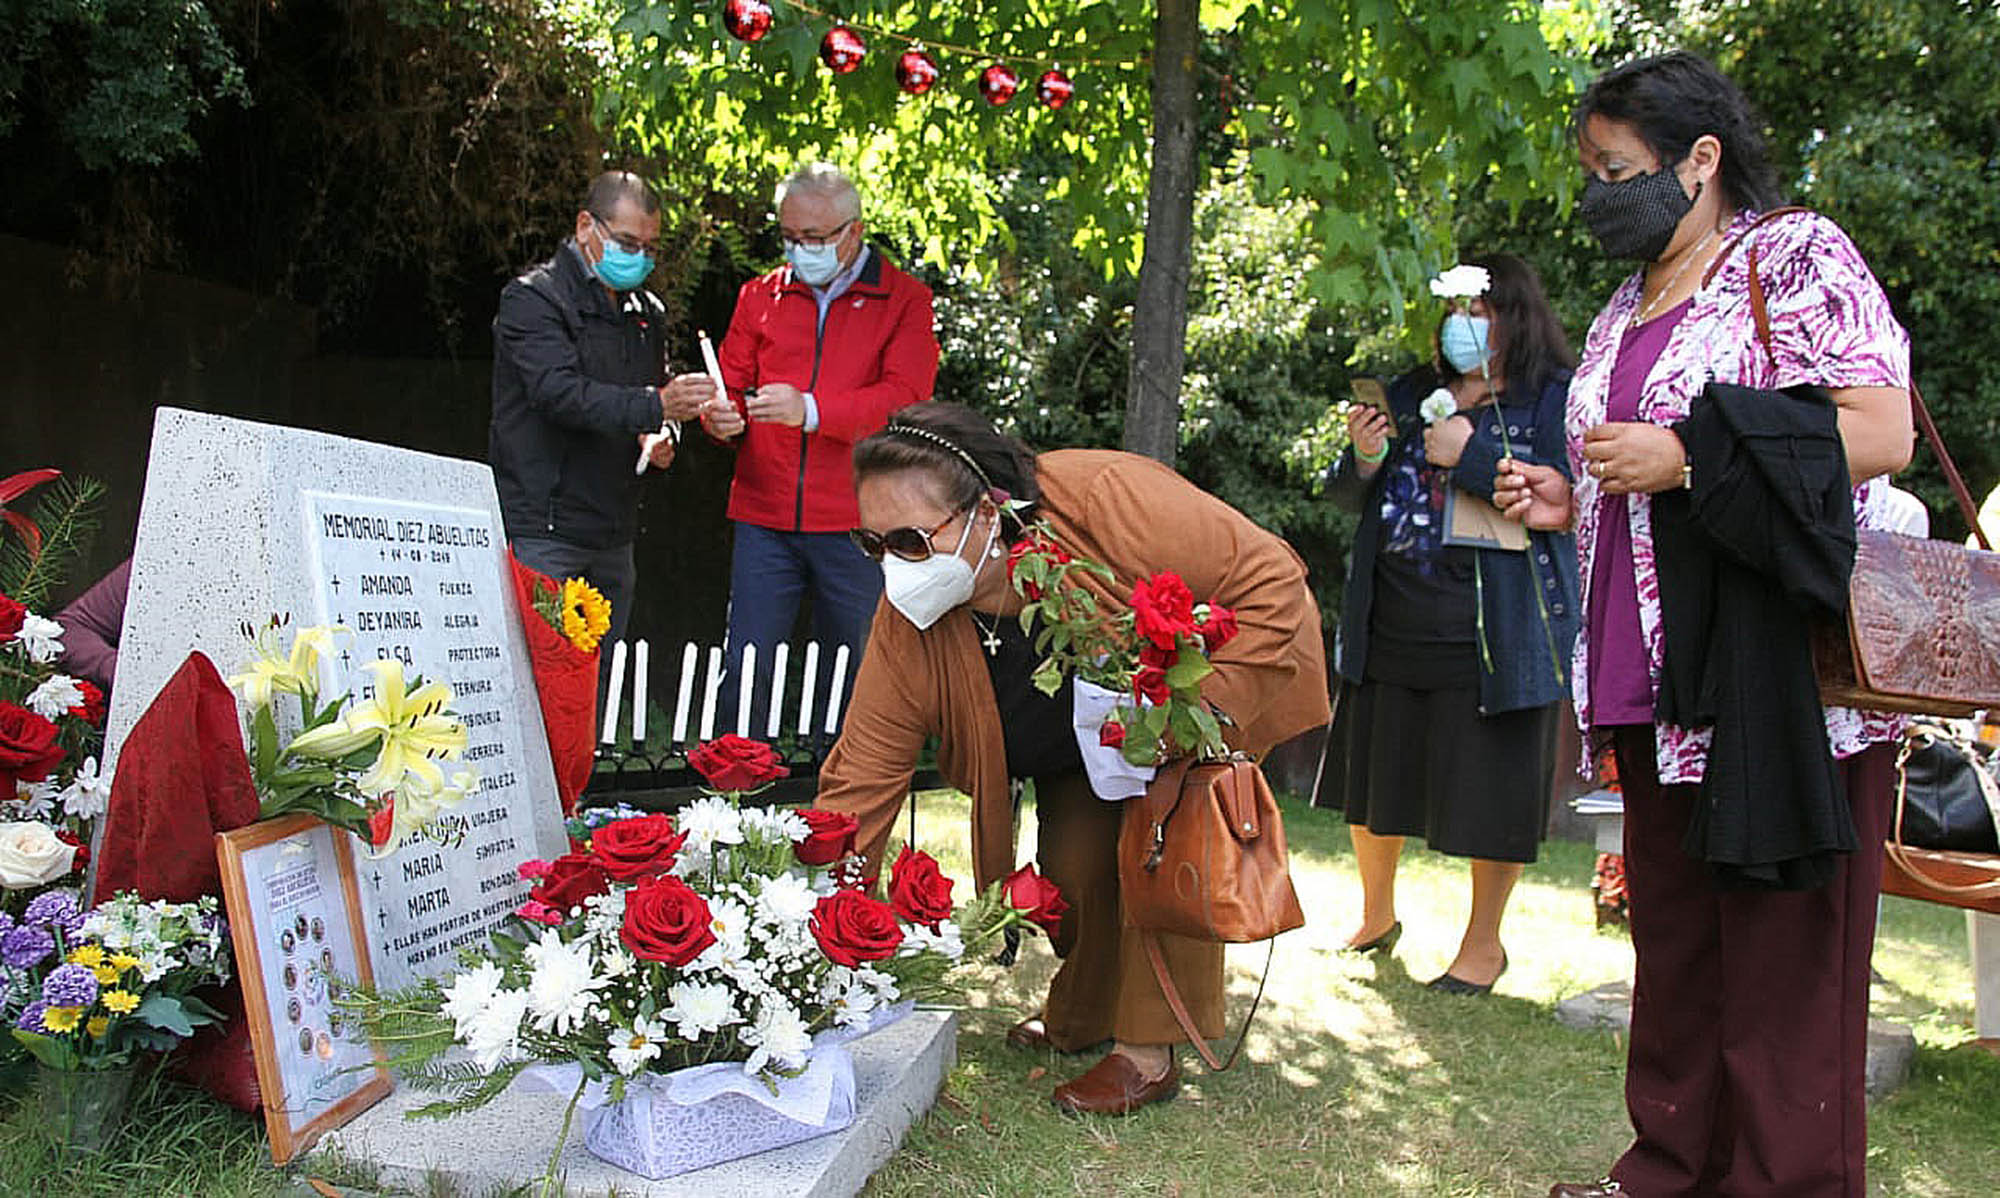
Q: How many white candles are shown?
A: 10